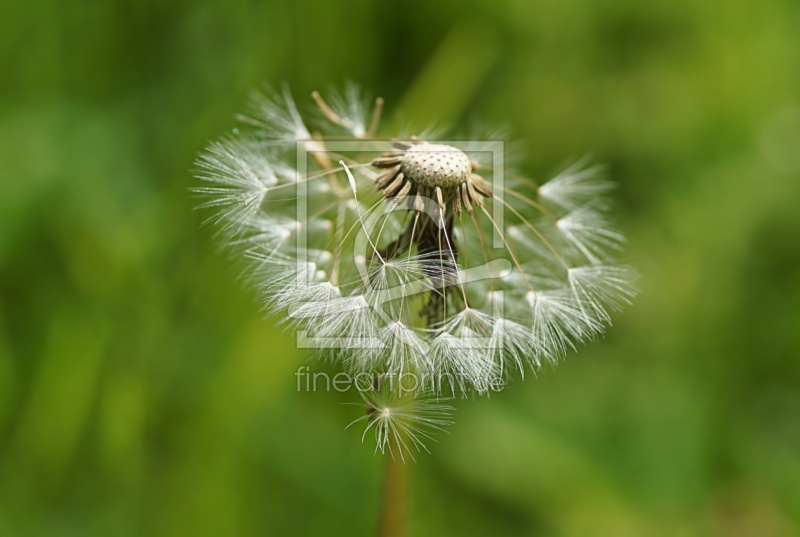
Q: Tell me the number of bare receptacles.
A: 1